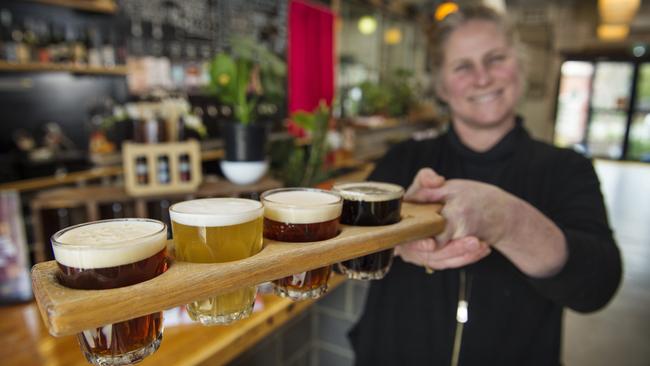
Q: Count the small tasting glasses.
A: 4